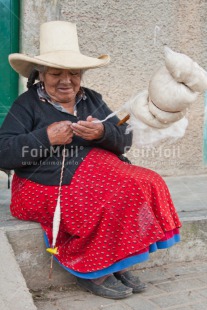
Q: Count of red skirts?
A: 1